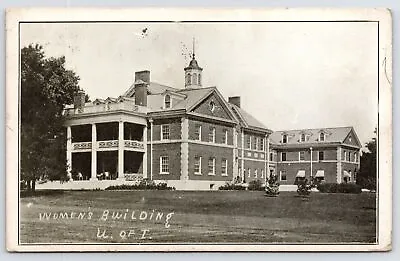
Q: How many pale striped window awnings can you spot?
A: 3